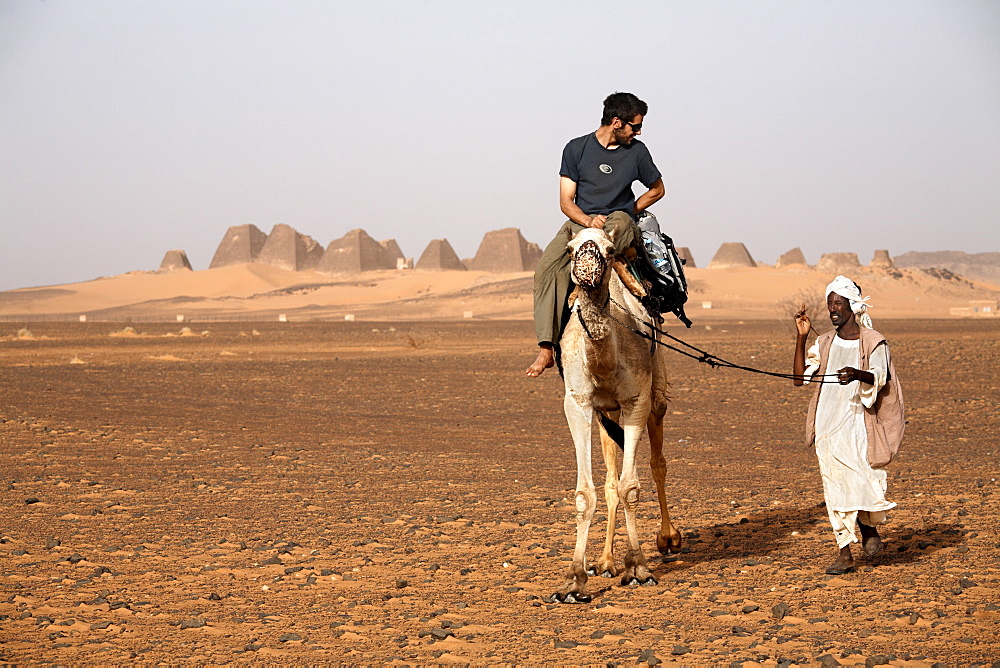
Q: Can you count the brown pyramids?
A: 12